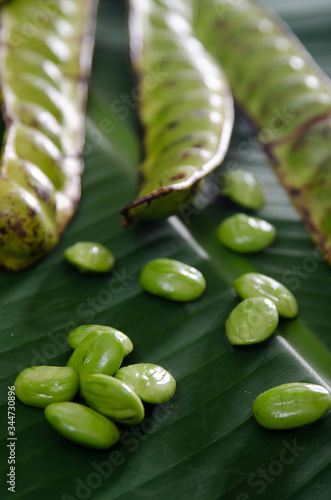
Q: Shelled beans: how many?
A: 13